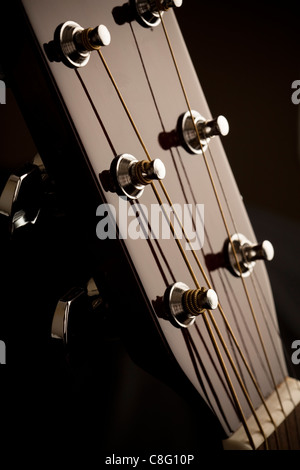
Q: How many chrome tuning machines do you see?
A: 6